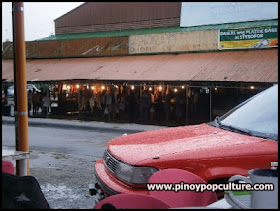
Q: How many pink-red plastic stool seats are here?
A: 3